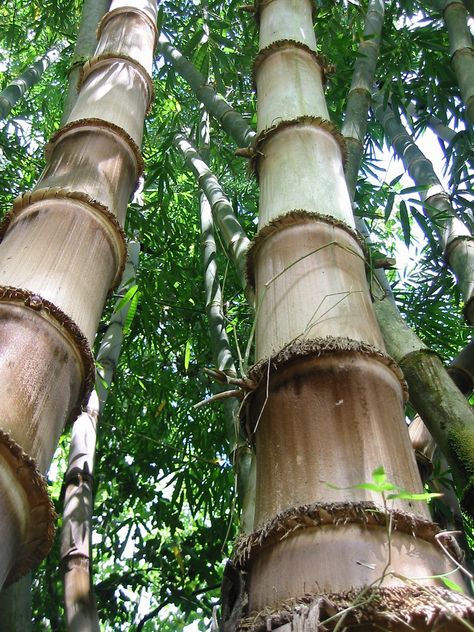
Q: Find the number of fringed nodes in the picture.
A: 13